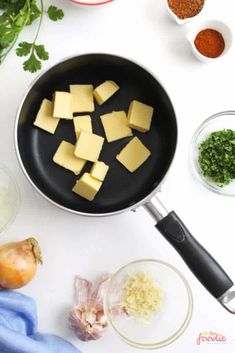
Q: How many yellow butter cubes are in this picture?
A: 12